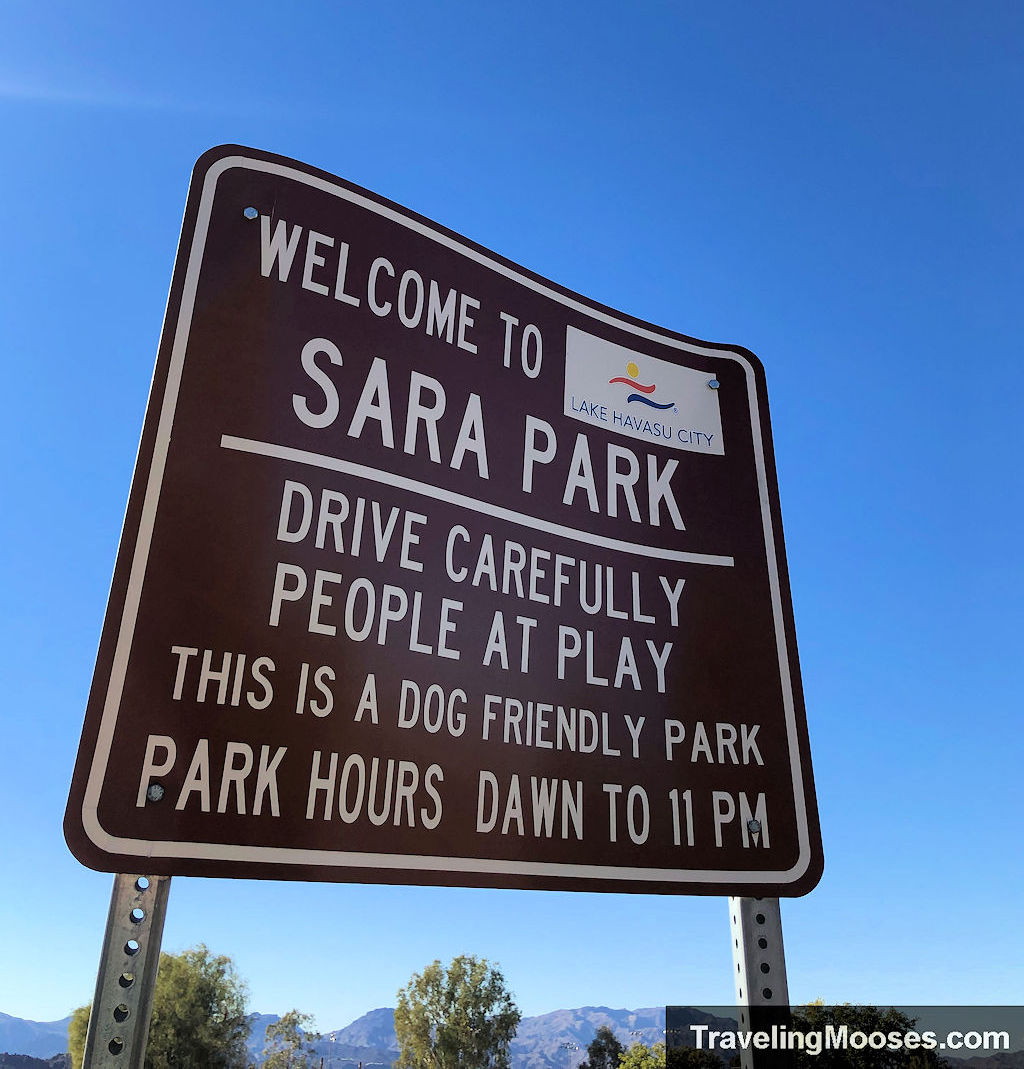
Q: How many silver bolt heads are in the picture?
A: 4